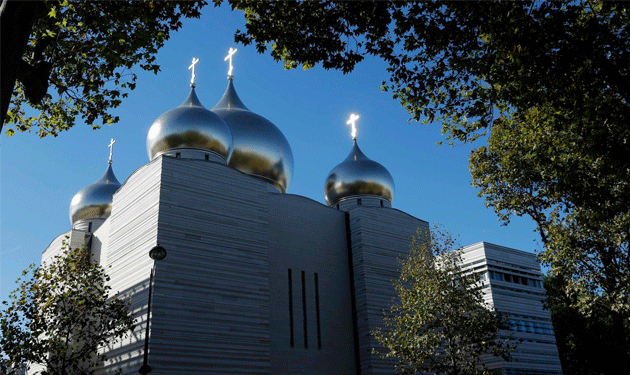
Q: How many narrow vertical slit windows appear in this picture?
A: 3